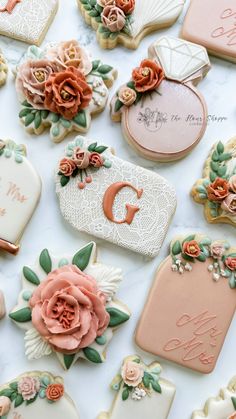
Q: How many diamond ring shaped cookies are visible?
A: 1